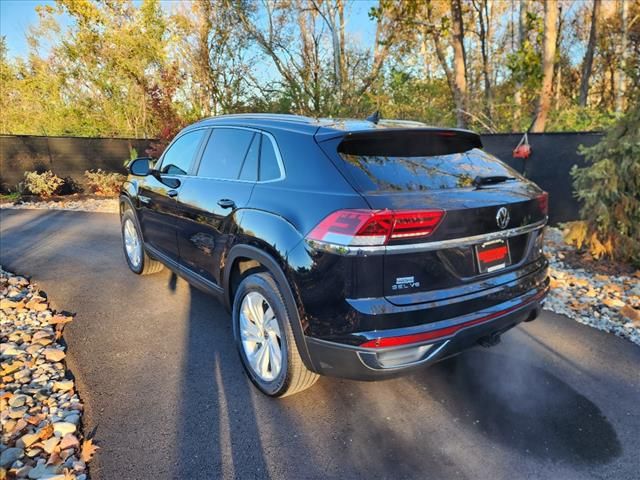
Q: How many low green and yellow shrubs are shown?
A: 2